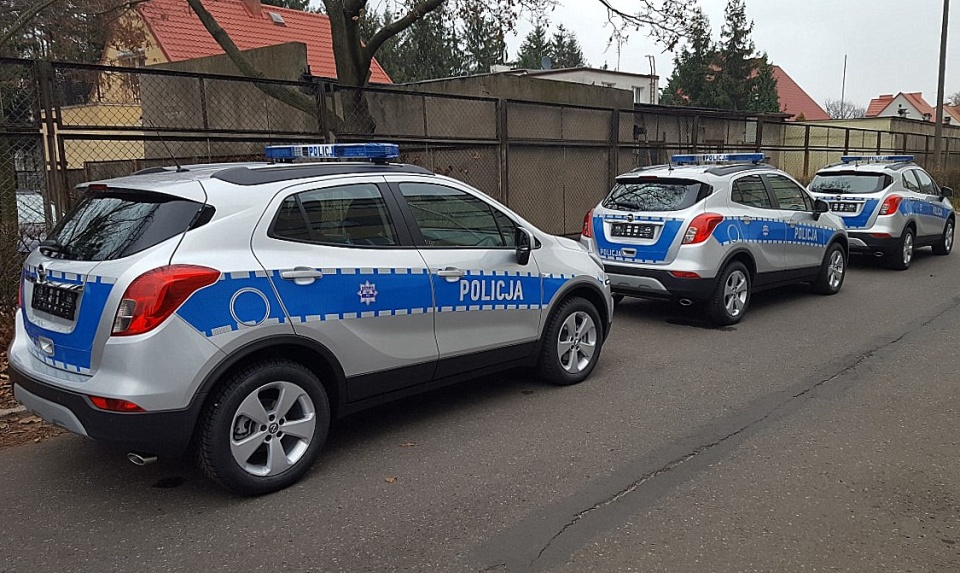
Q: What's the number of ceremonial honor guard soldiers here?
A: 0